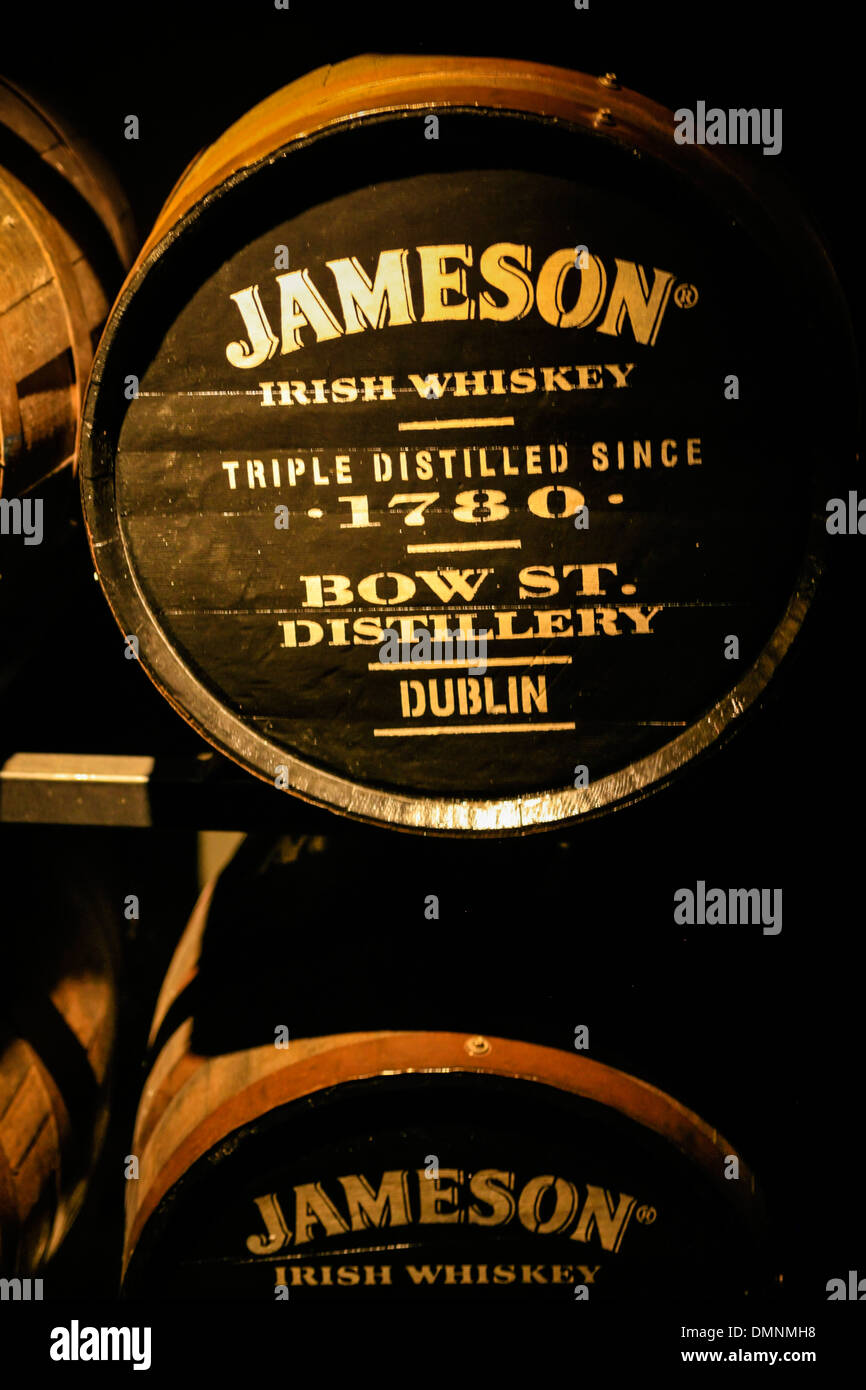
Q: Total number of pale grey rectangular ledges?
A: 1